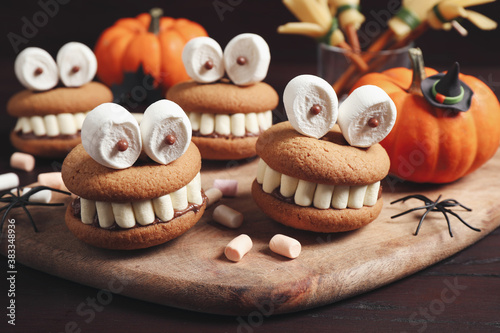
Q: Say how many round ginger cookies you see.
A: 8